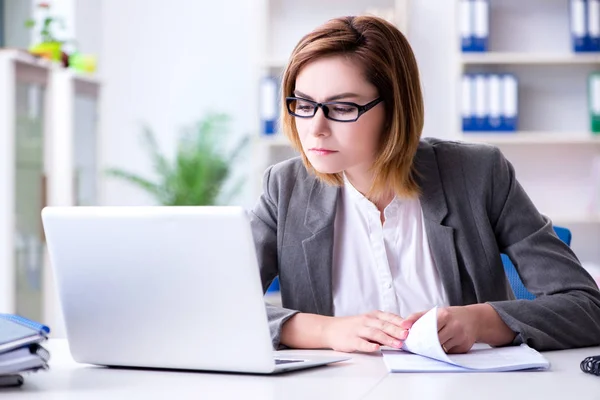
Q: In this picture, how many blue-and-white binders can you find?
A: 9